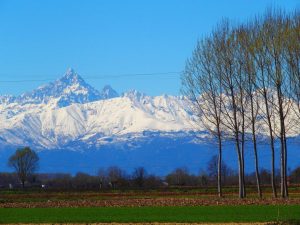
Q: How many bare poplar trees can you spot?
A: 7